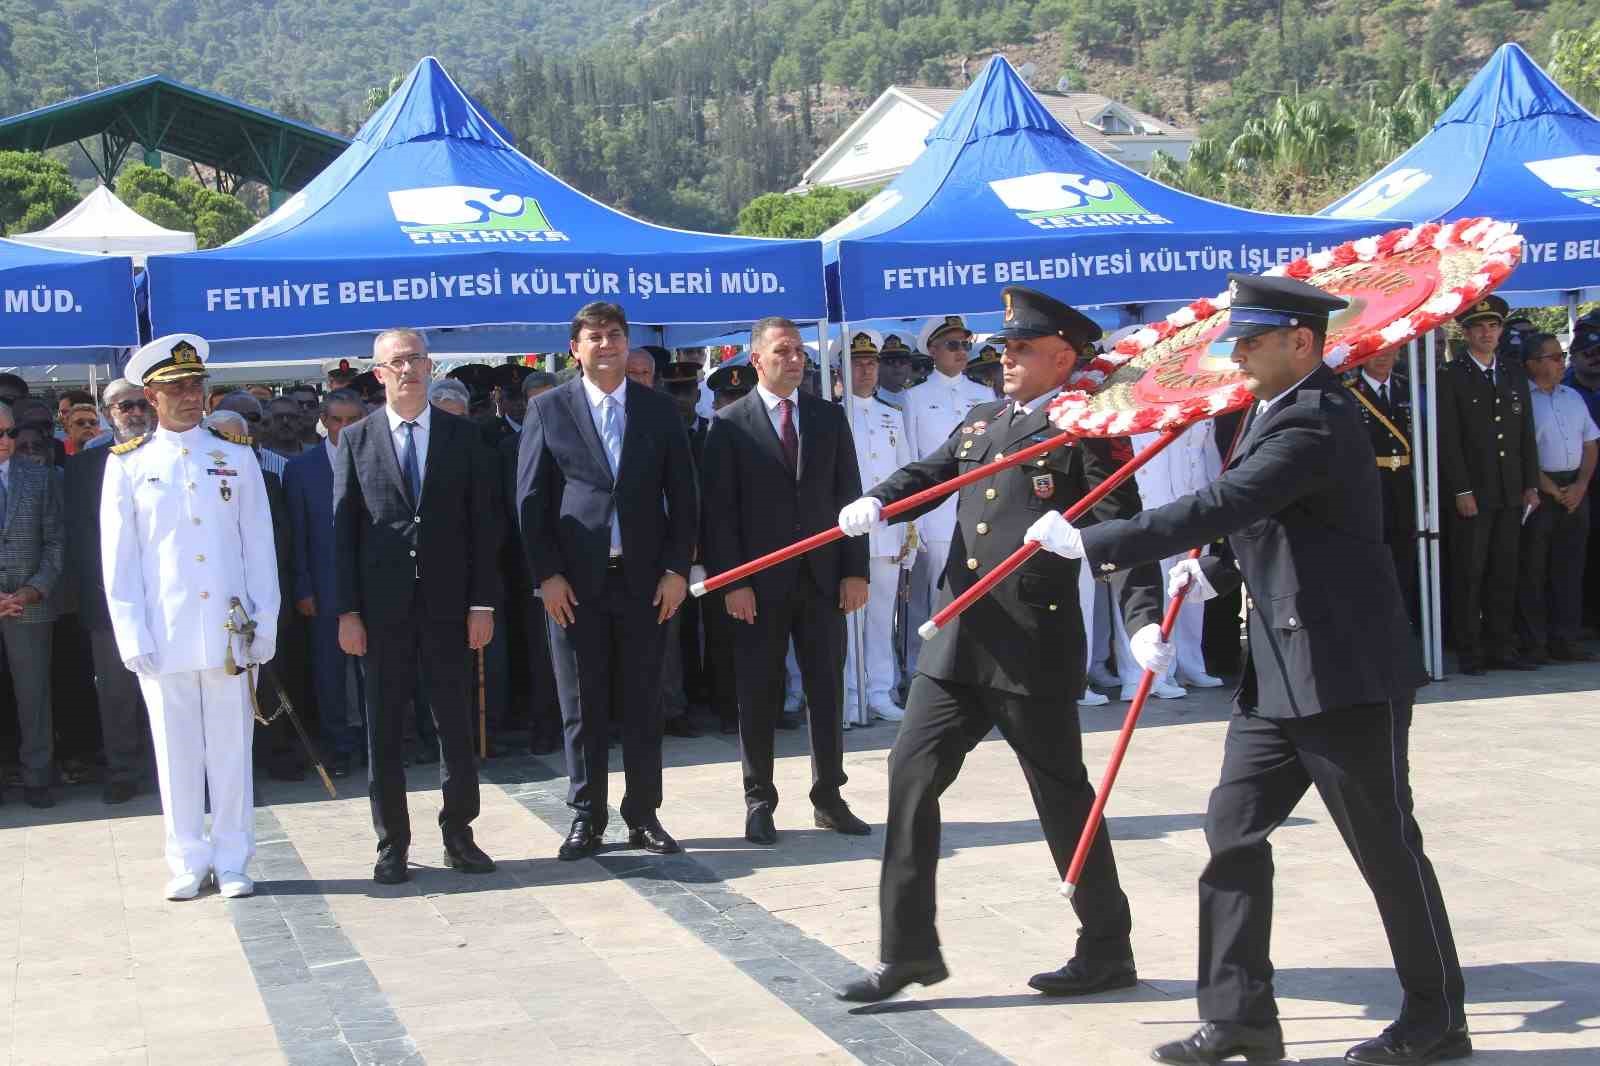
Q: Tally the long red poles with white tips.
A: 3